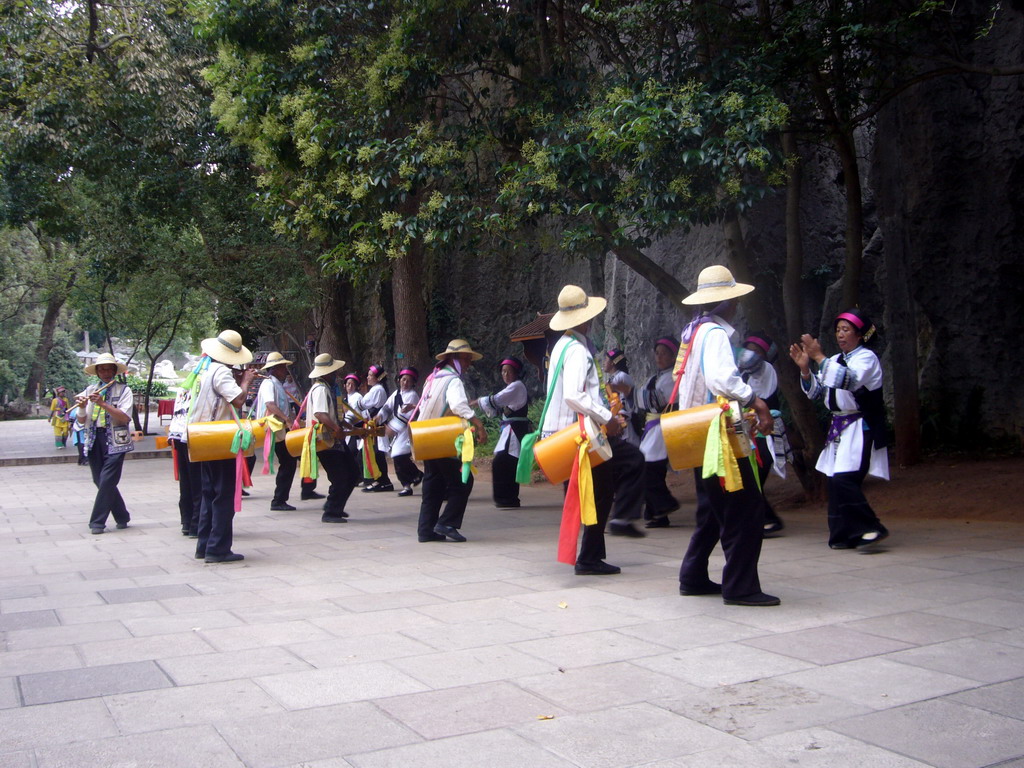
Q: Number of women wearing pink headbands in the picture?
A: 8